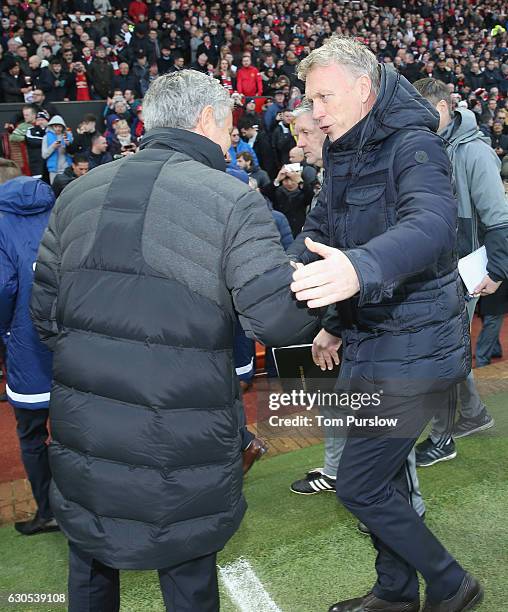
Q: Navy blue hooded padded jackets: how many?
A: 1